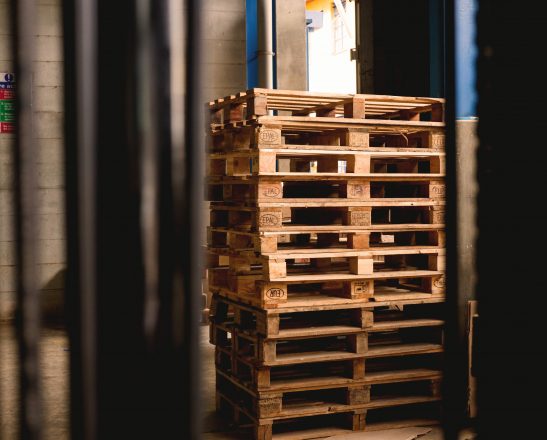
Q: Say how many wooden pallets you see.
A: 13